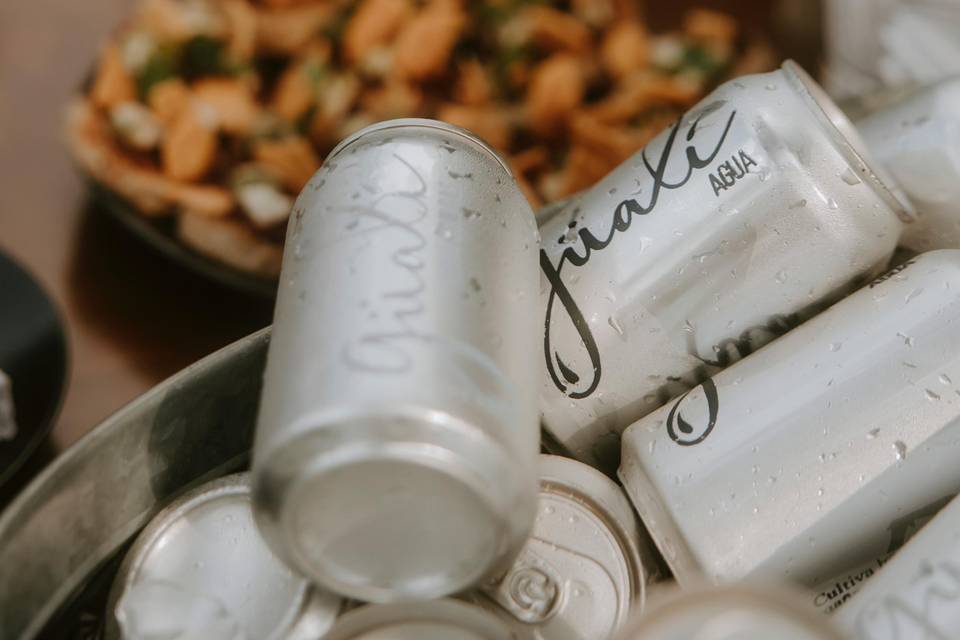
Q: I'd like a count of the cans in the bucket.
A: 9